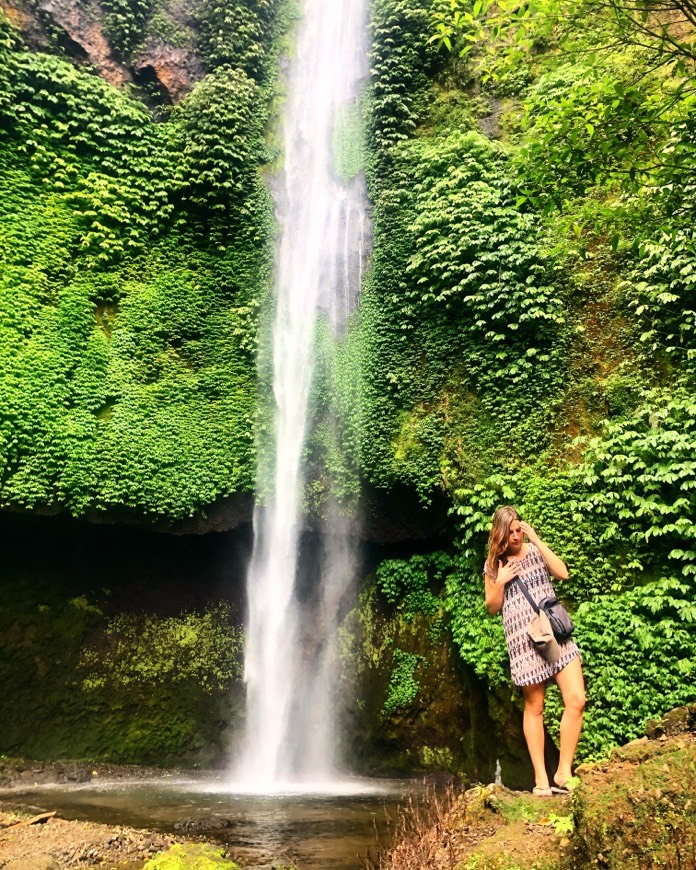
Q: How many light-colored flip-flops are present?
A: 2